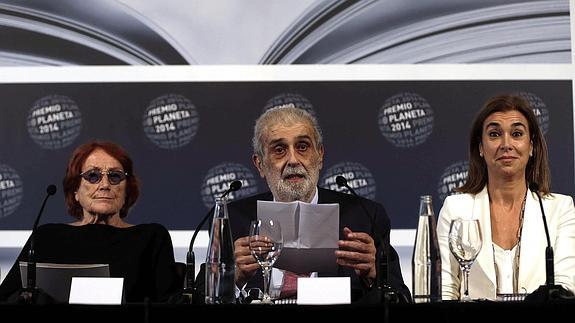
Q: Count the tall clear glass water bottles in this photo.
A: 2